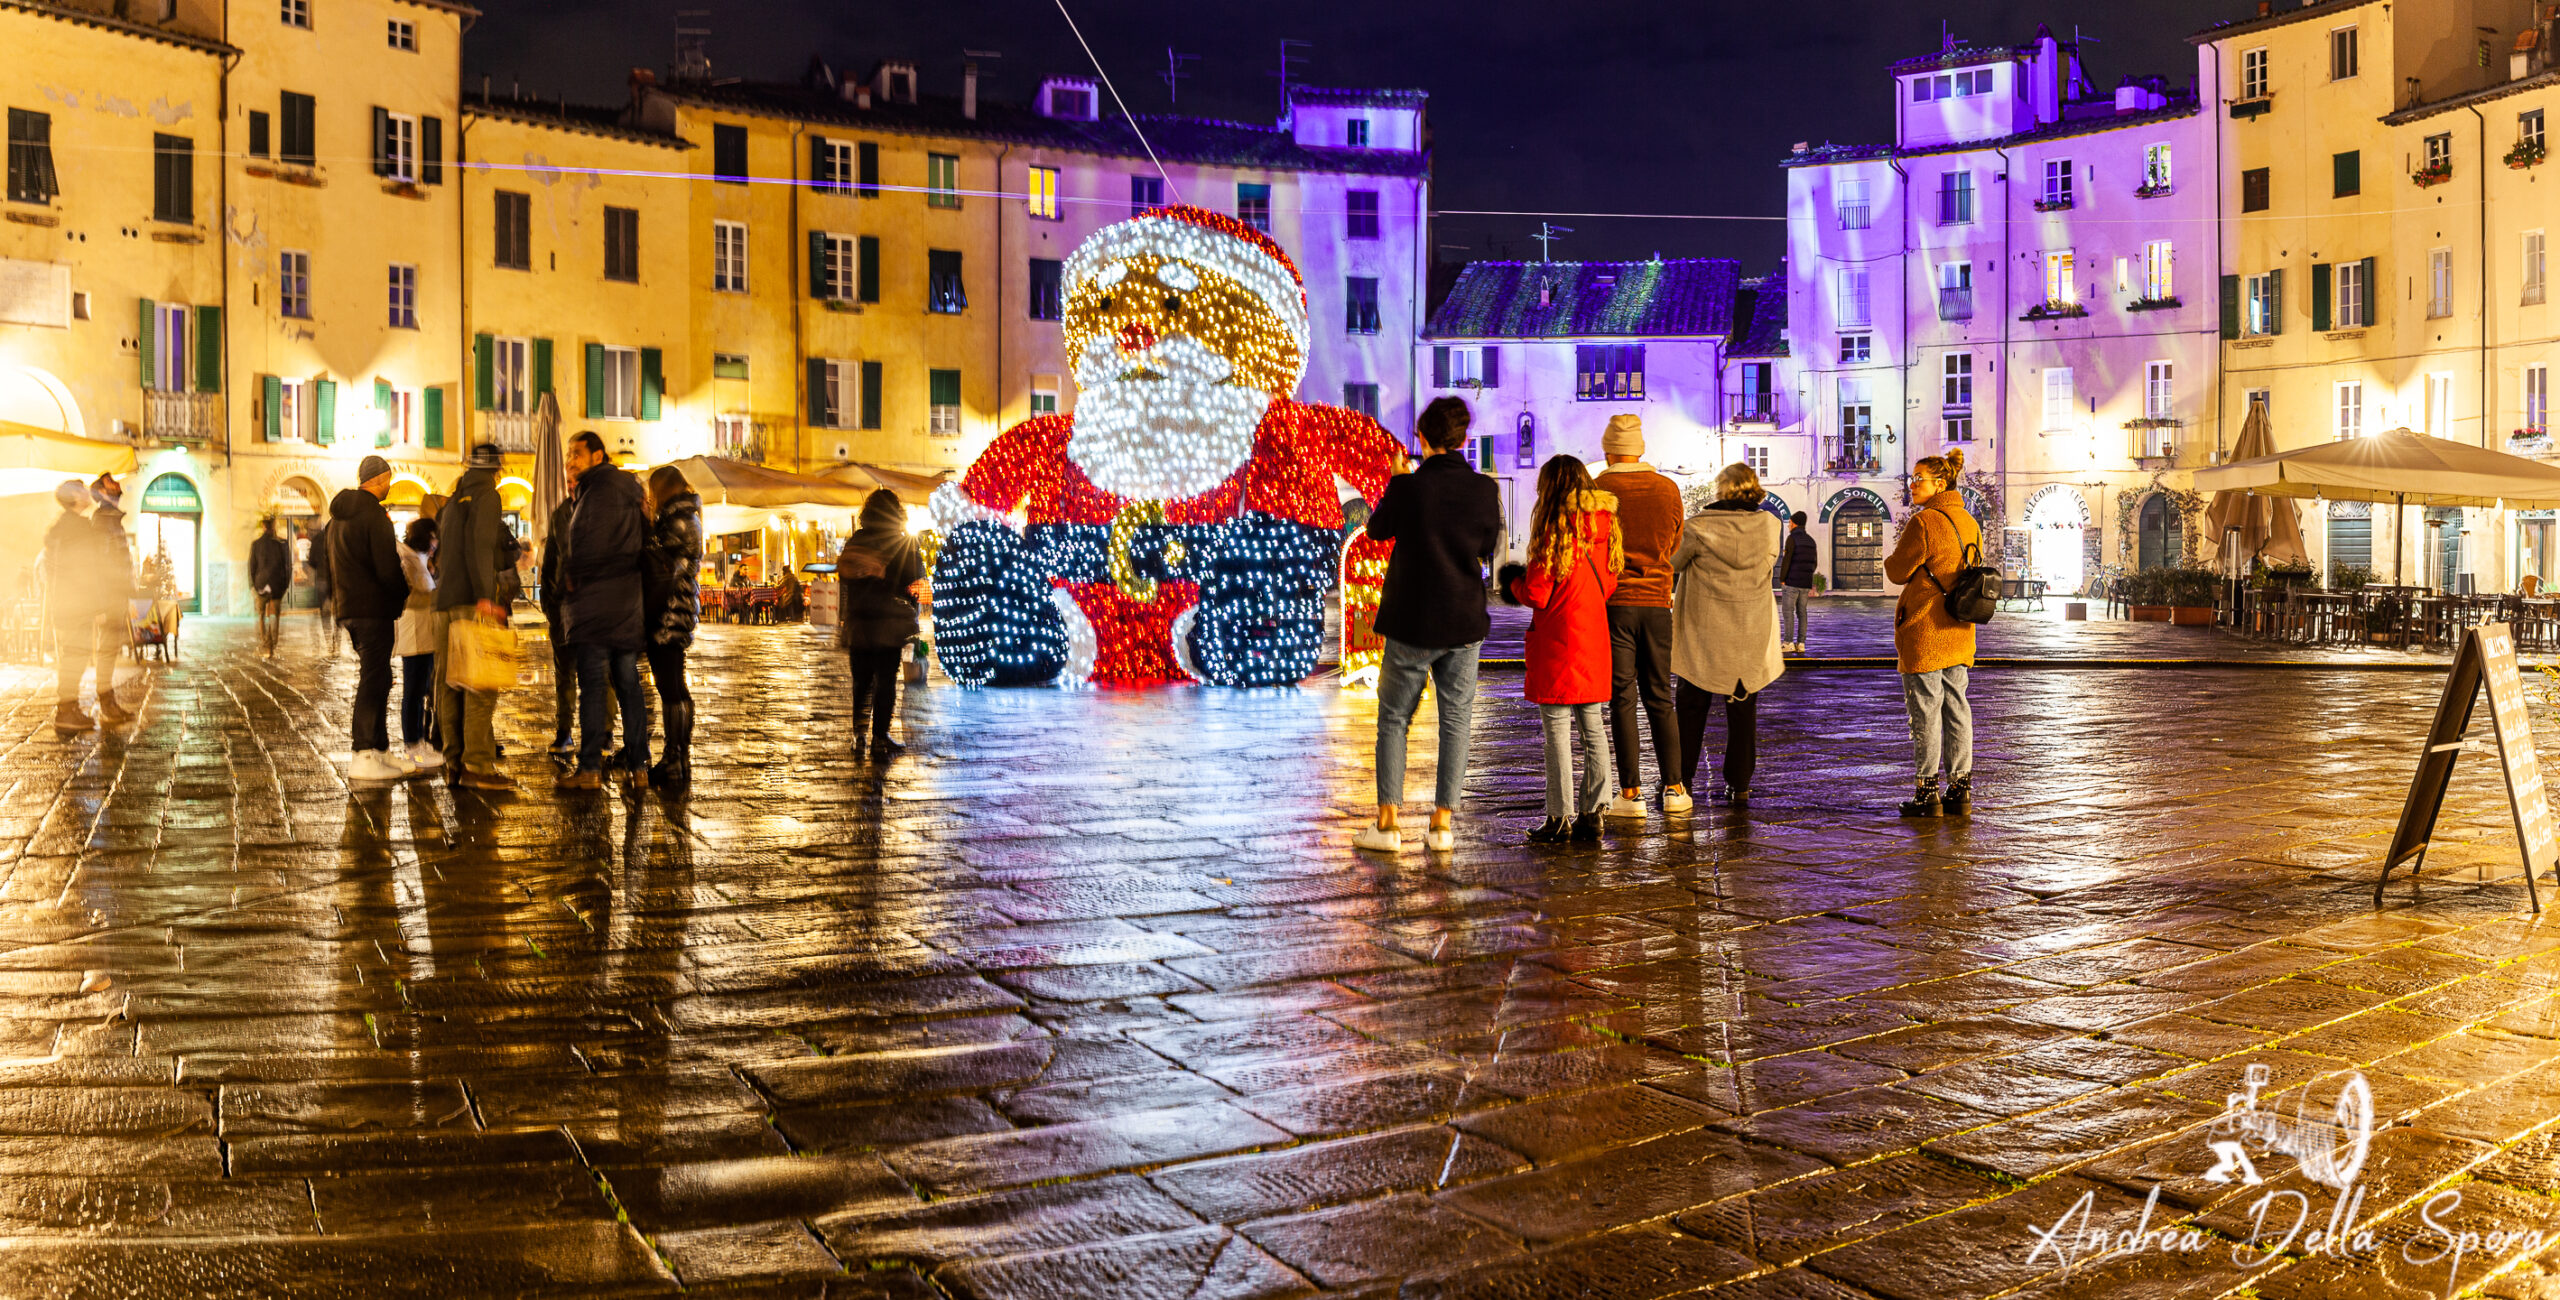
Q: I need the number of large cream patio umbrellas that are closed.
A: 2